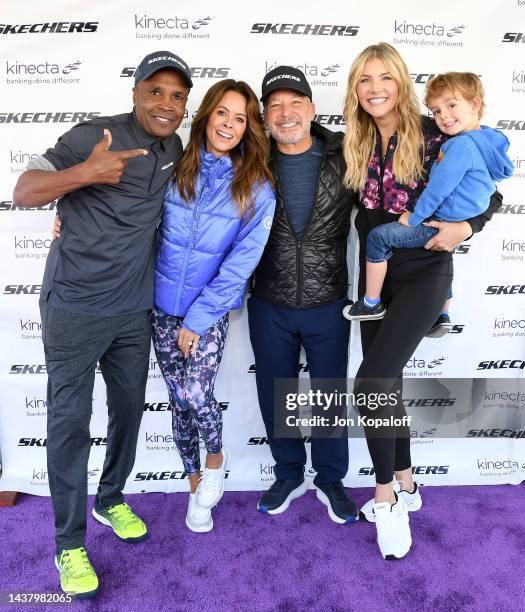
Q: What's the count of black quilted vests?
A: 1